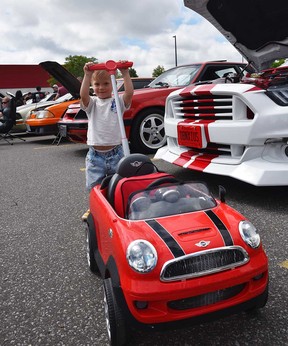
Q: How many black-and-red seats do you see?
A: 1